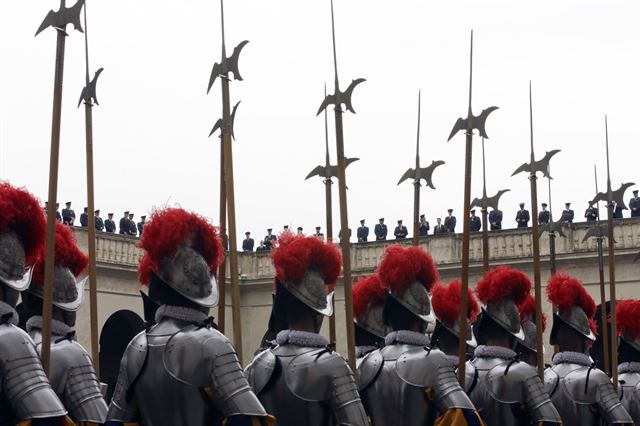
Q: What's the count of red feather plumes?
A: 11